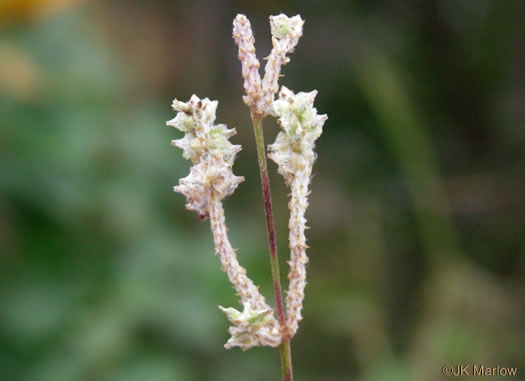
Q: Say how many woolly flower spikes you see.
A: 4